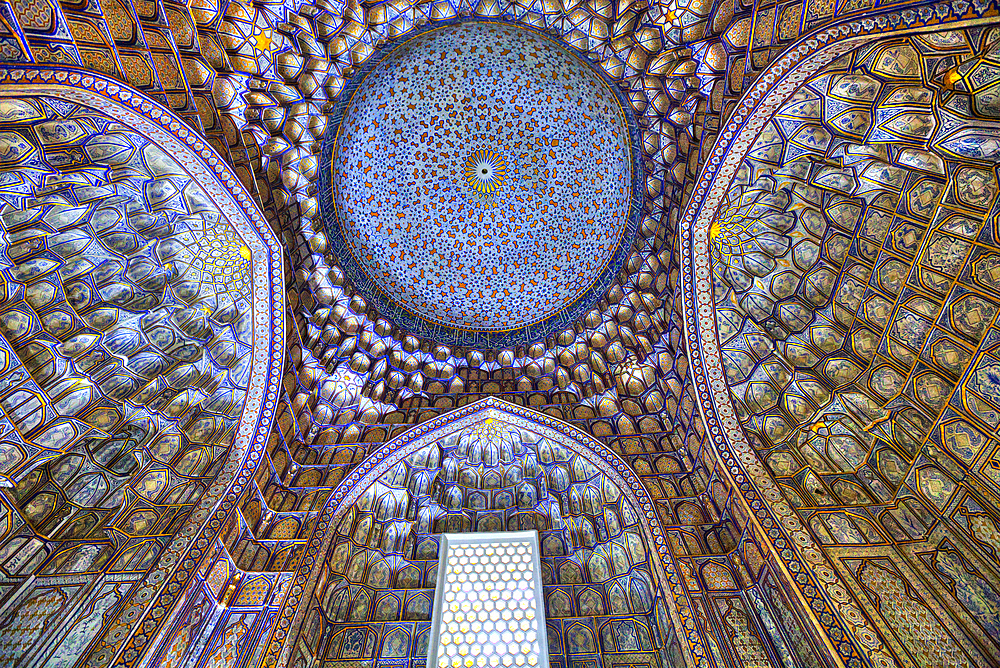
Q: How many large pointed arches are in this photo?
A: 3